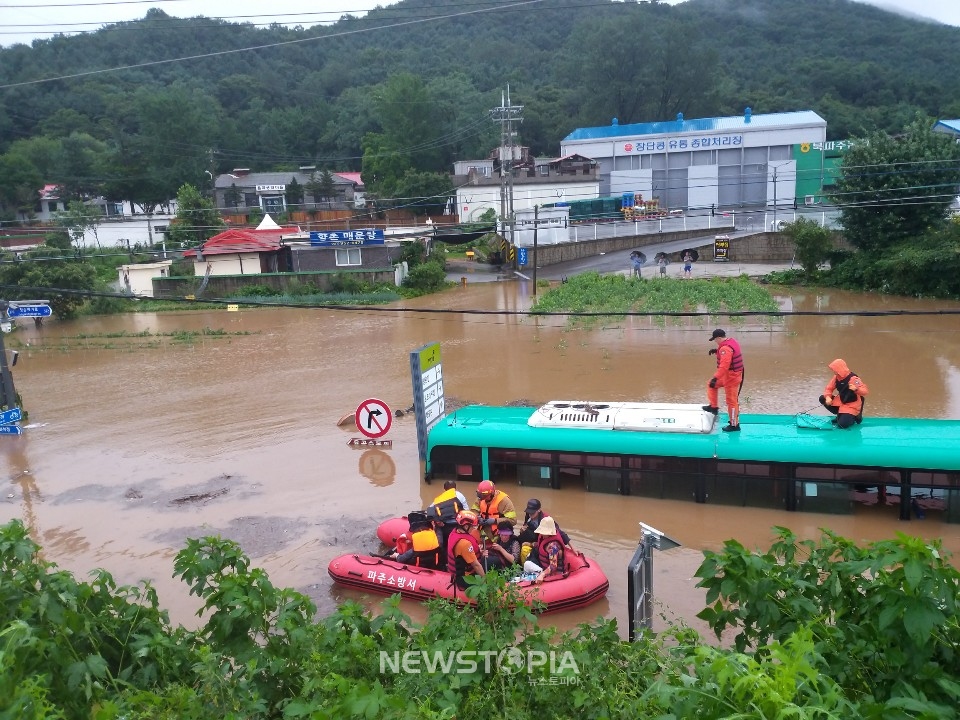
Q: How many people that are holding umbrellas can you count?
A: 3